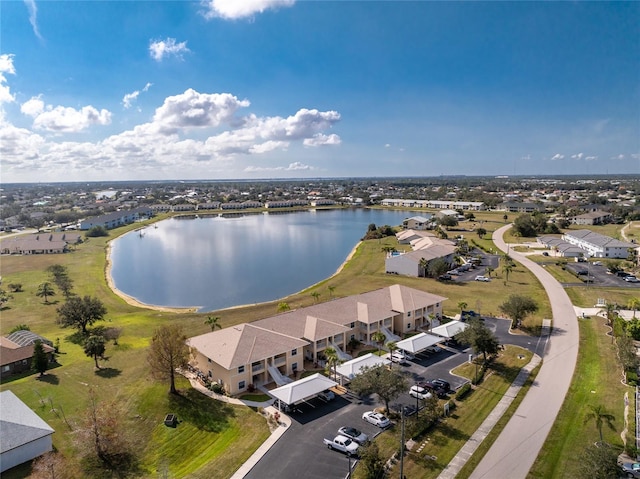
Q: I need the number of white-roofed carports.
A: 4